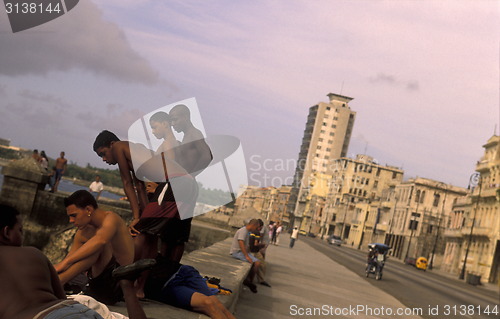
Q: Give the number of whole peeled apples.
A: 0